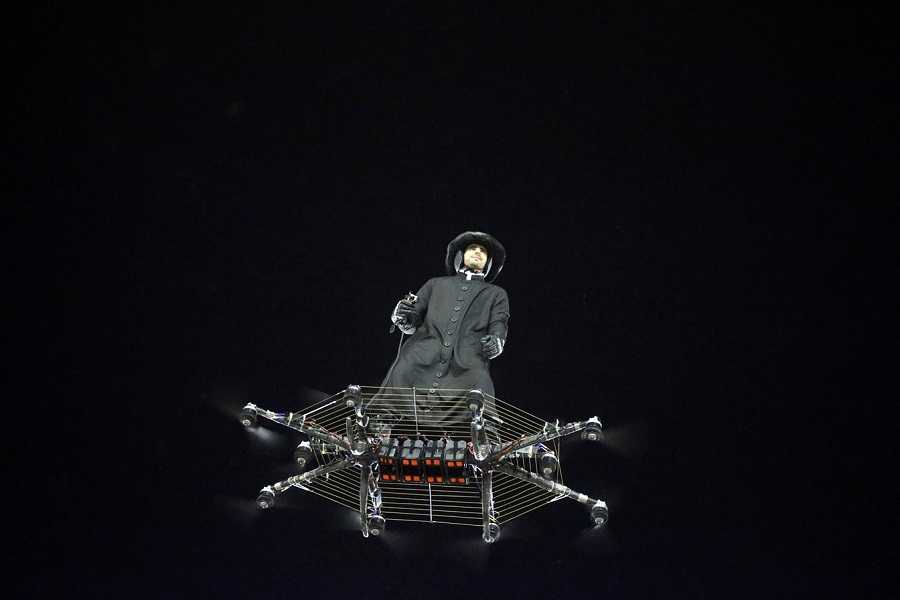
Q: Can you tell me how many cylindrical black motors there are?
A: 10